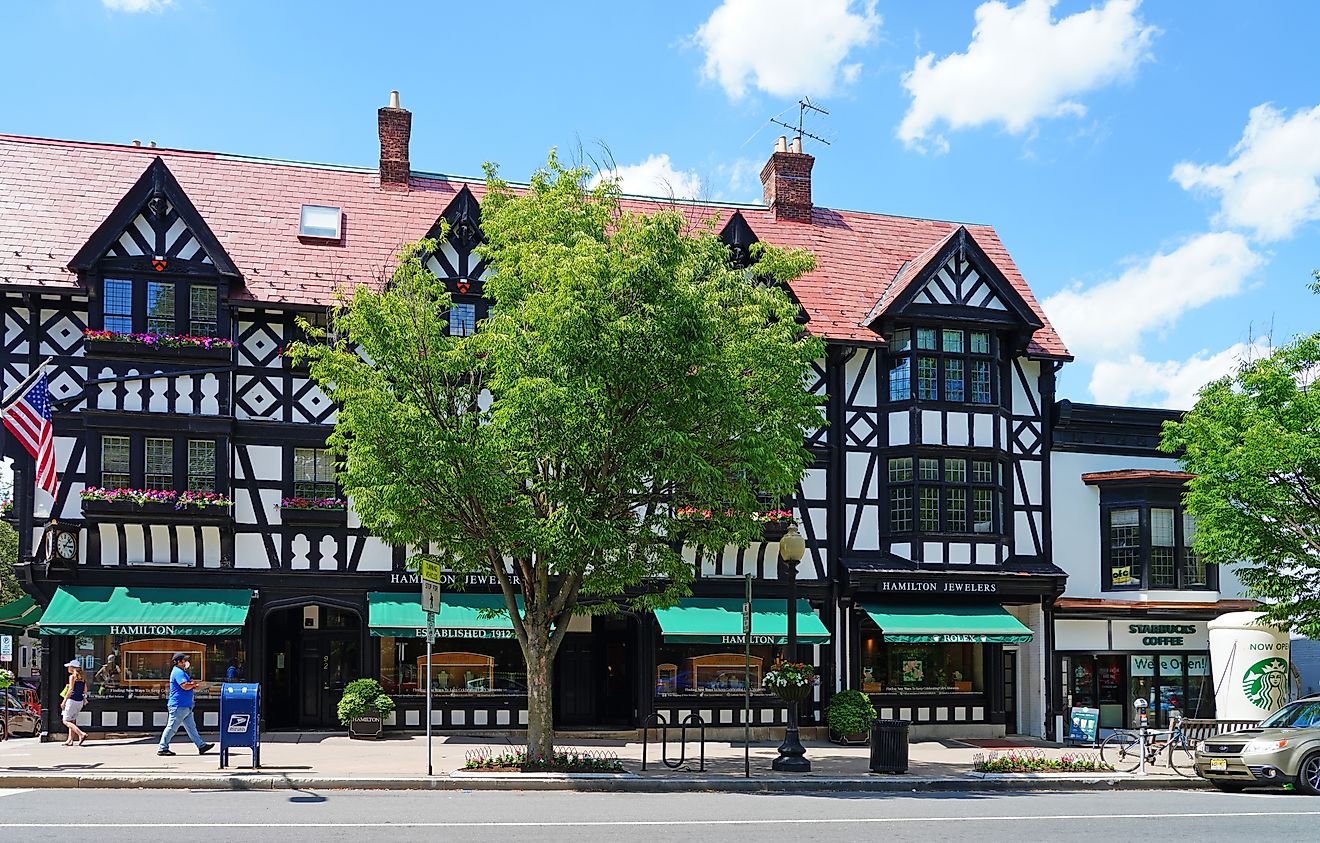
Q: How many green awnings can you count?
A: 5